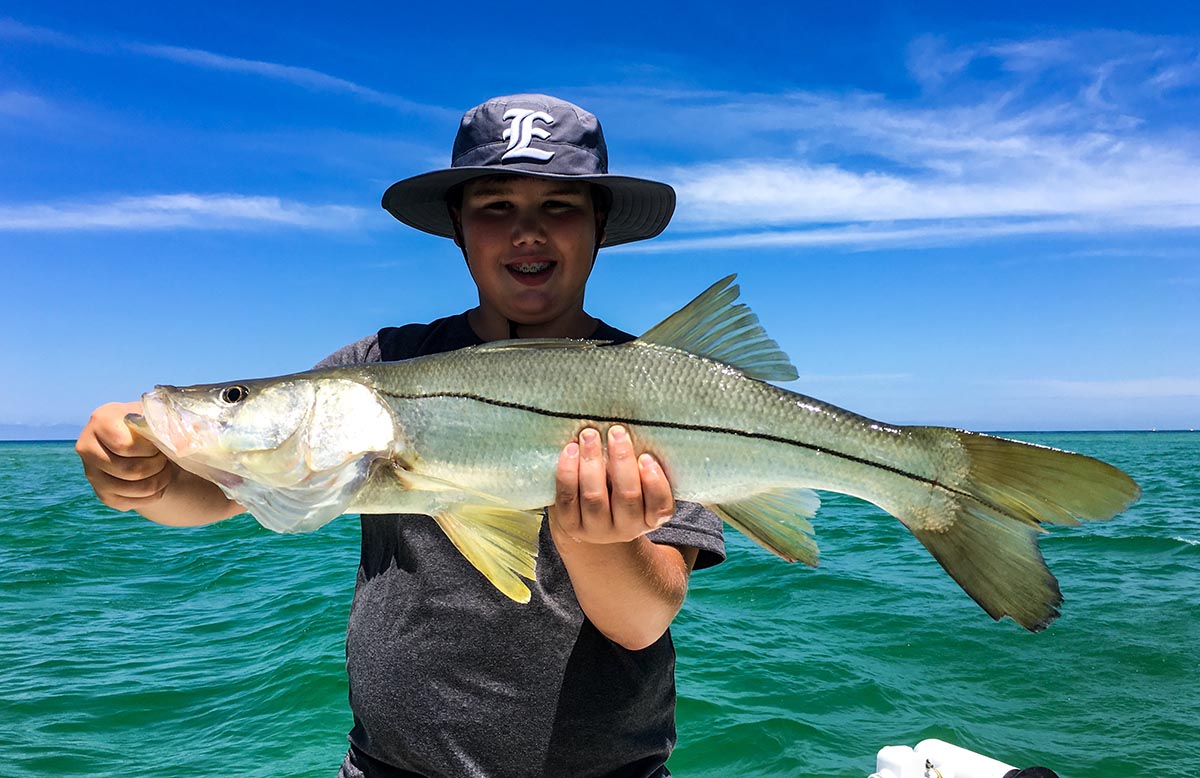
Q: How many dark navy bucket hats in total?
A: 1